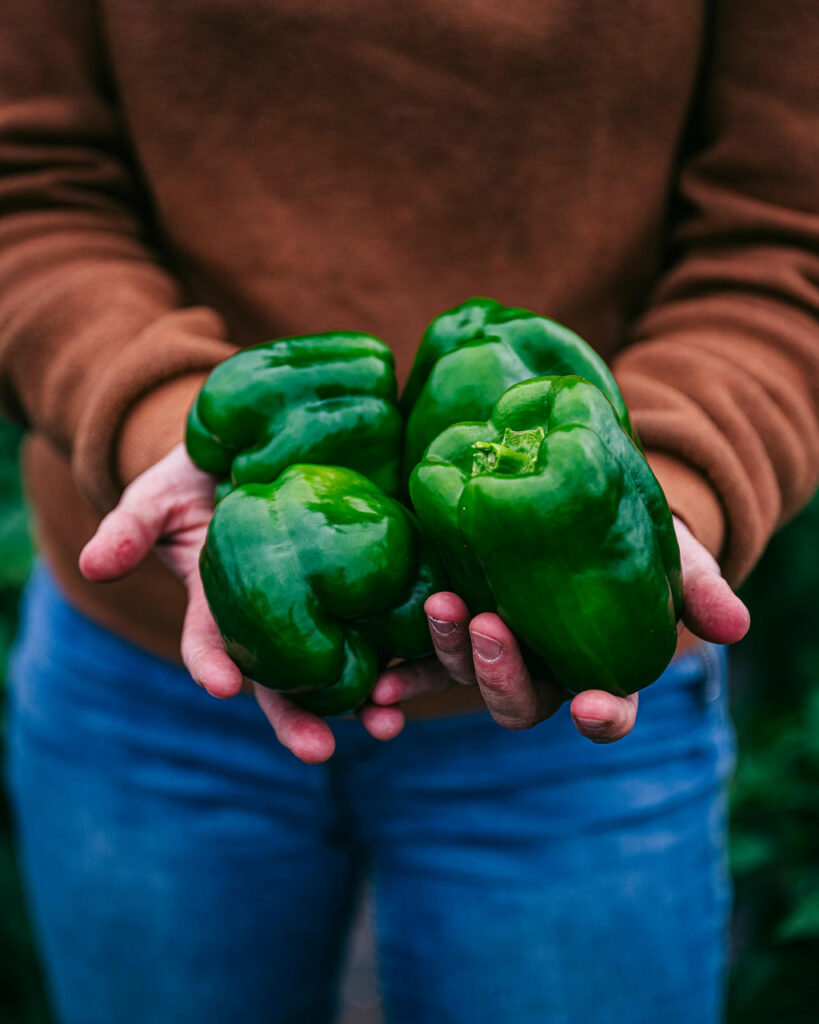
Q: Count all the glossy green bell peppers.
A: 4